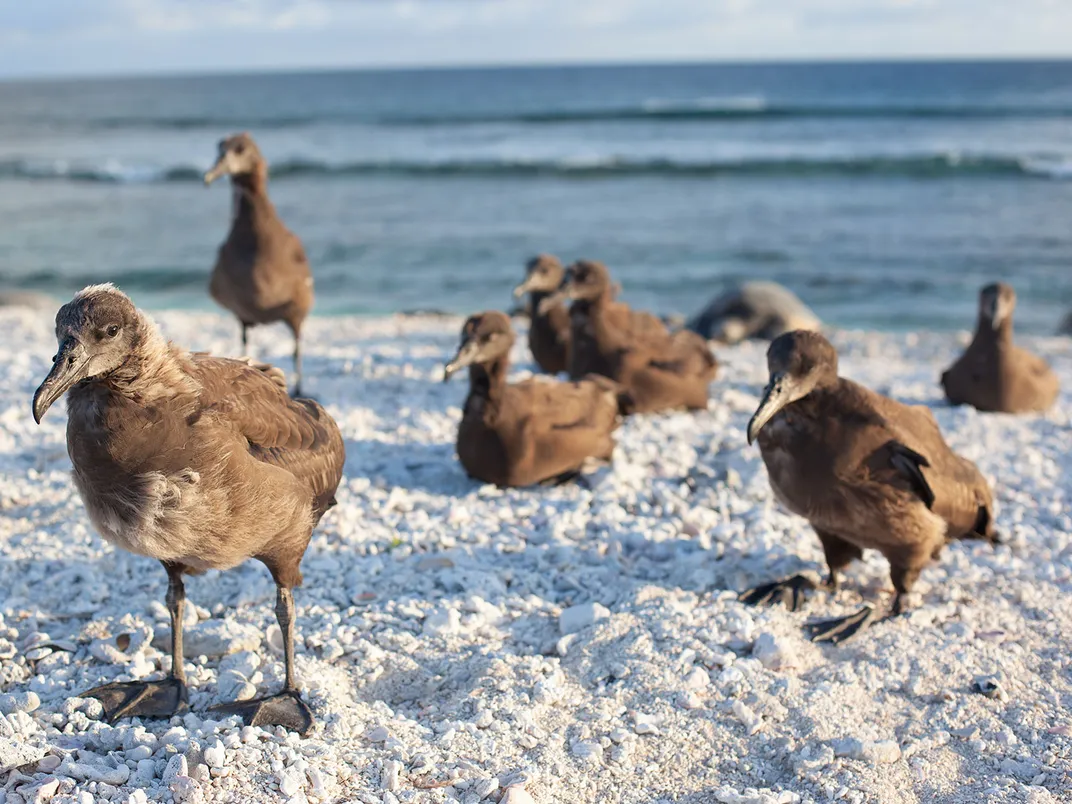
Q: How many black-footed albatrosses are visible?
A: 7